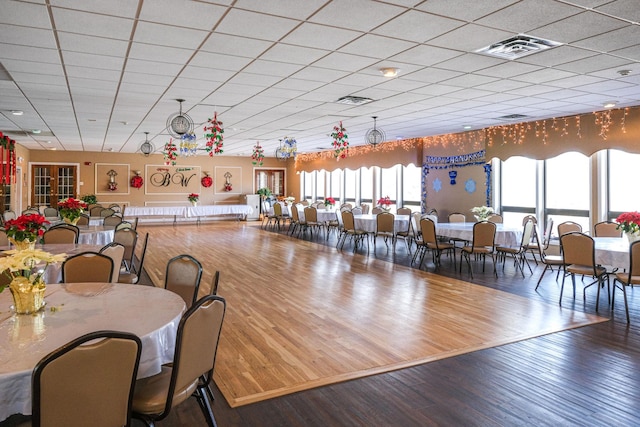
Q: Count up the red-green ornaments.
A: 4